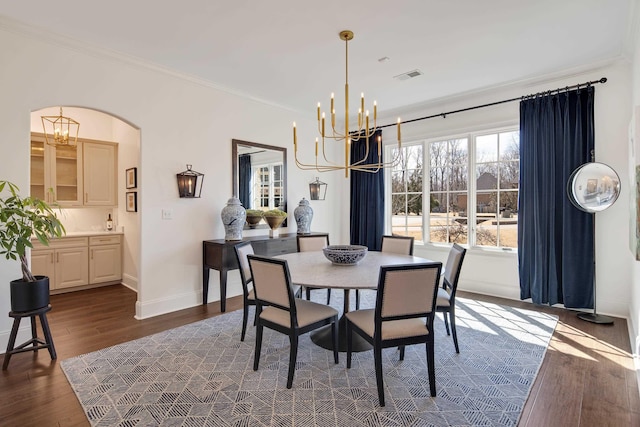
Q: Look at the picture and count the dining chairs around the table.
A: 6